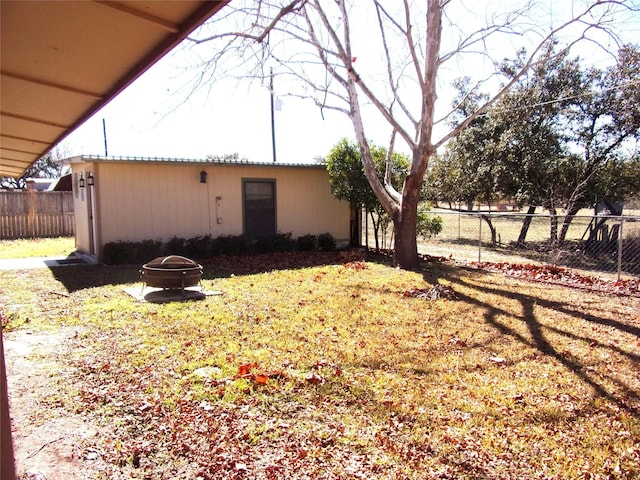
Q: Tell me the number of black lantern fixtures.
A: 3